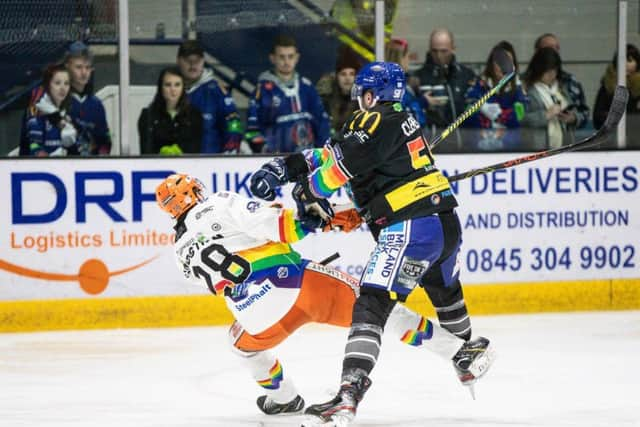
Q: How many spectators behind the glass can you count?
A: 12